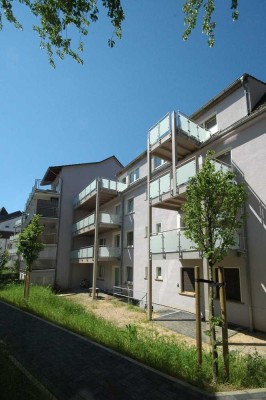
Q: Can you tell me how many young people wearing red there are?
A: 0